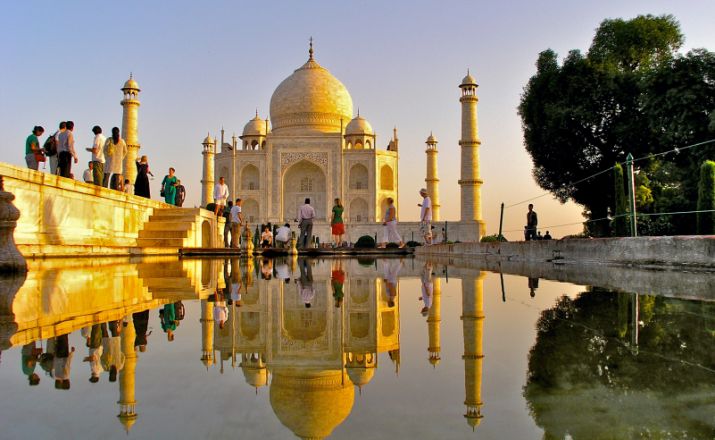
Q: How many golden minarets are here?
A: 4